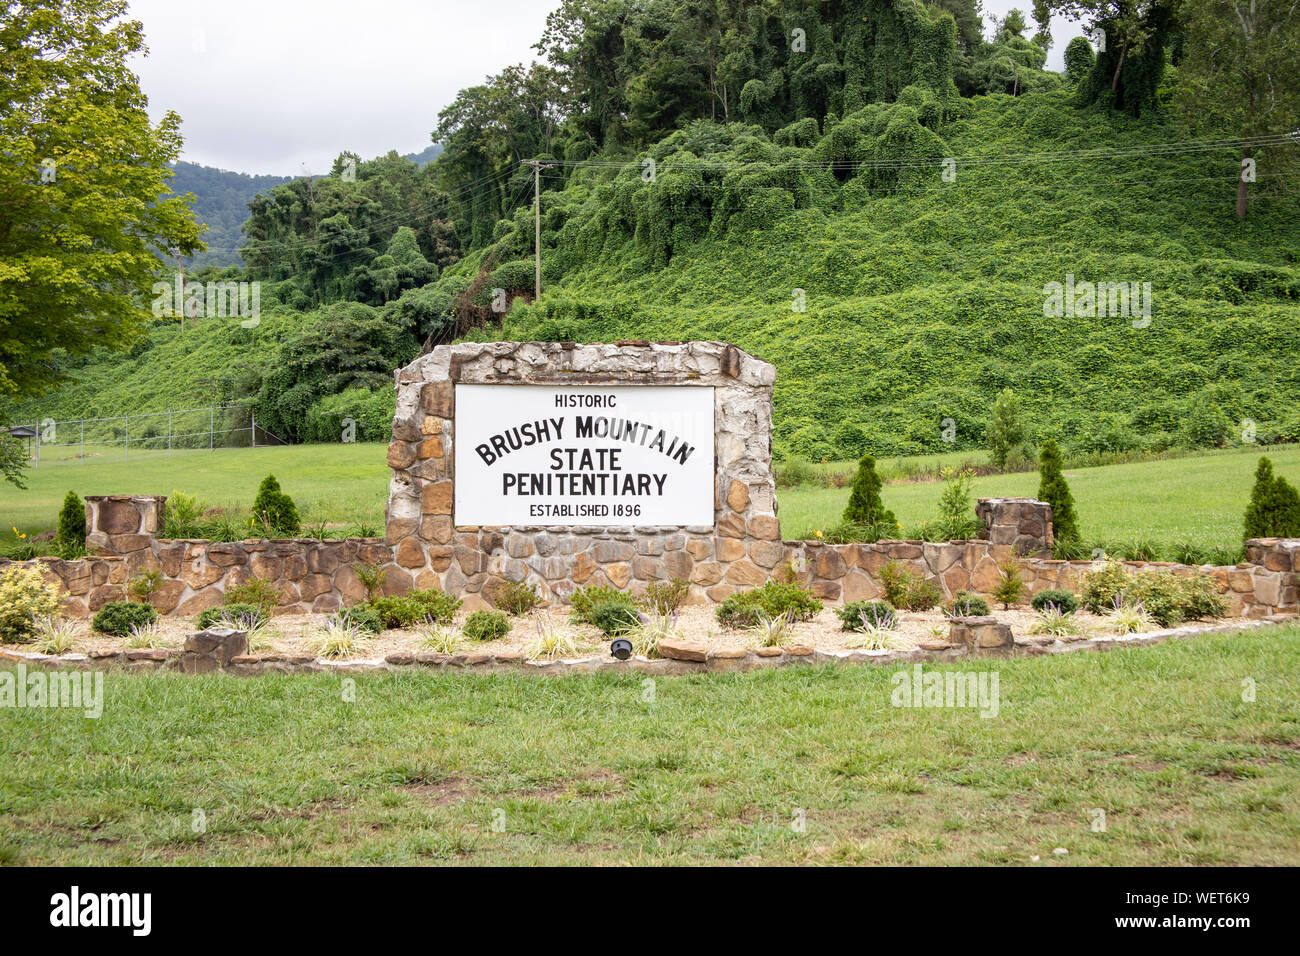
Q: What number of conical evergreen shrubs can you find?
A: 5